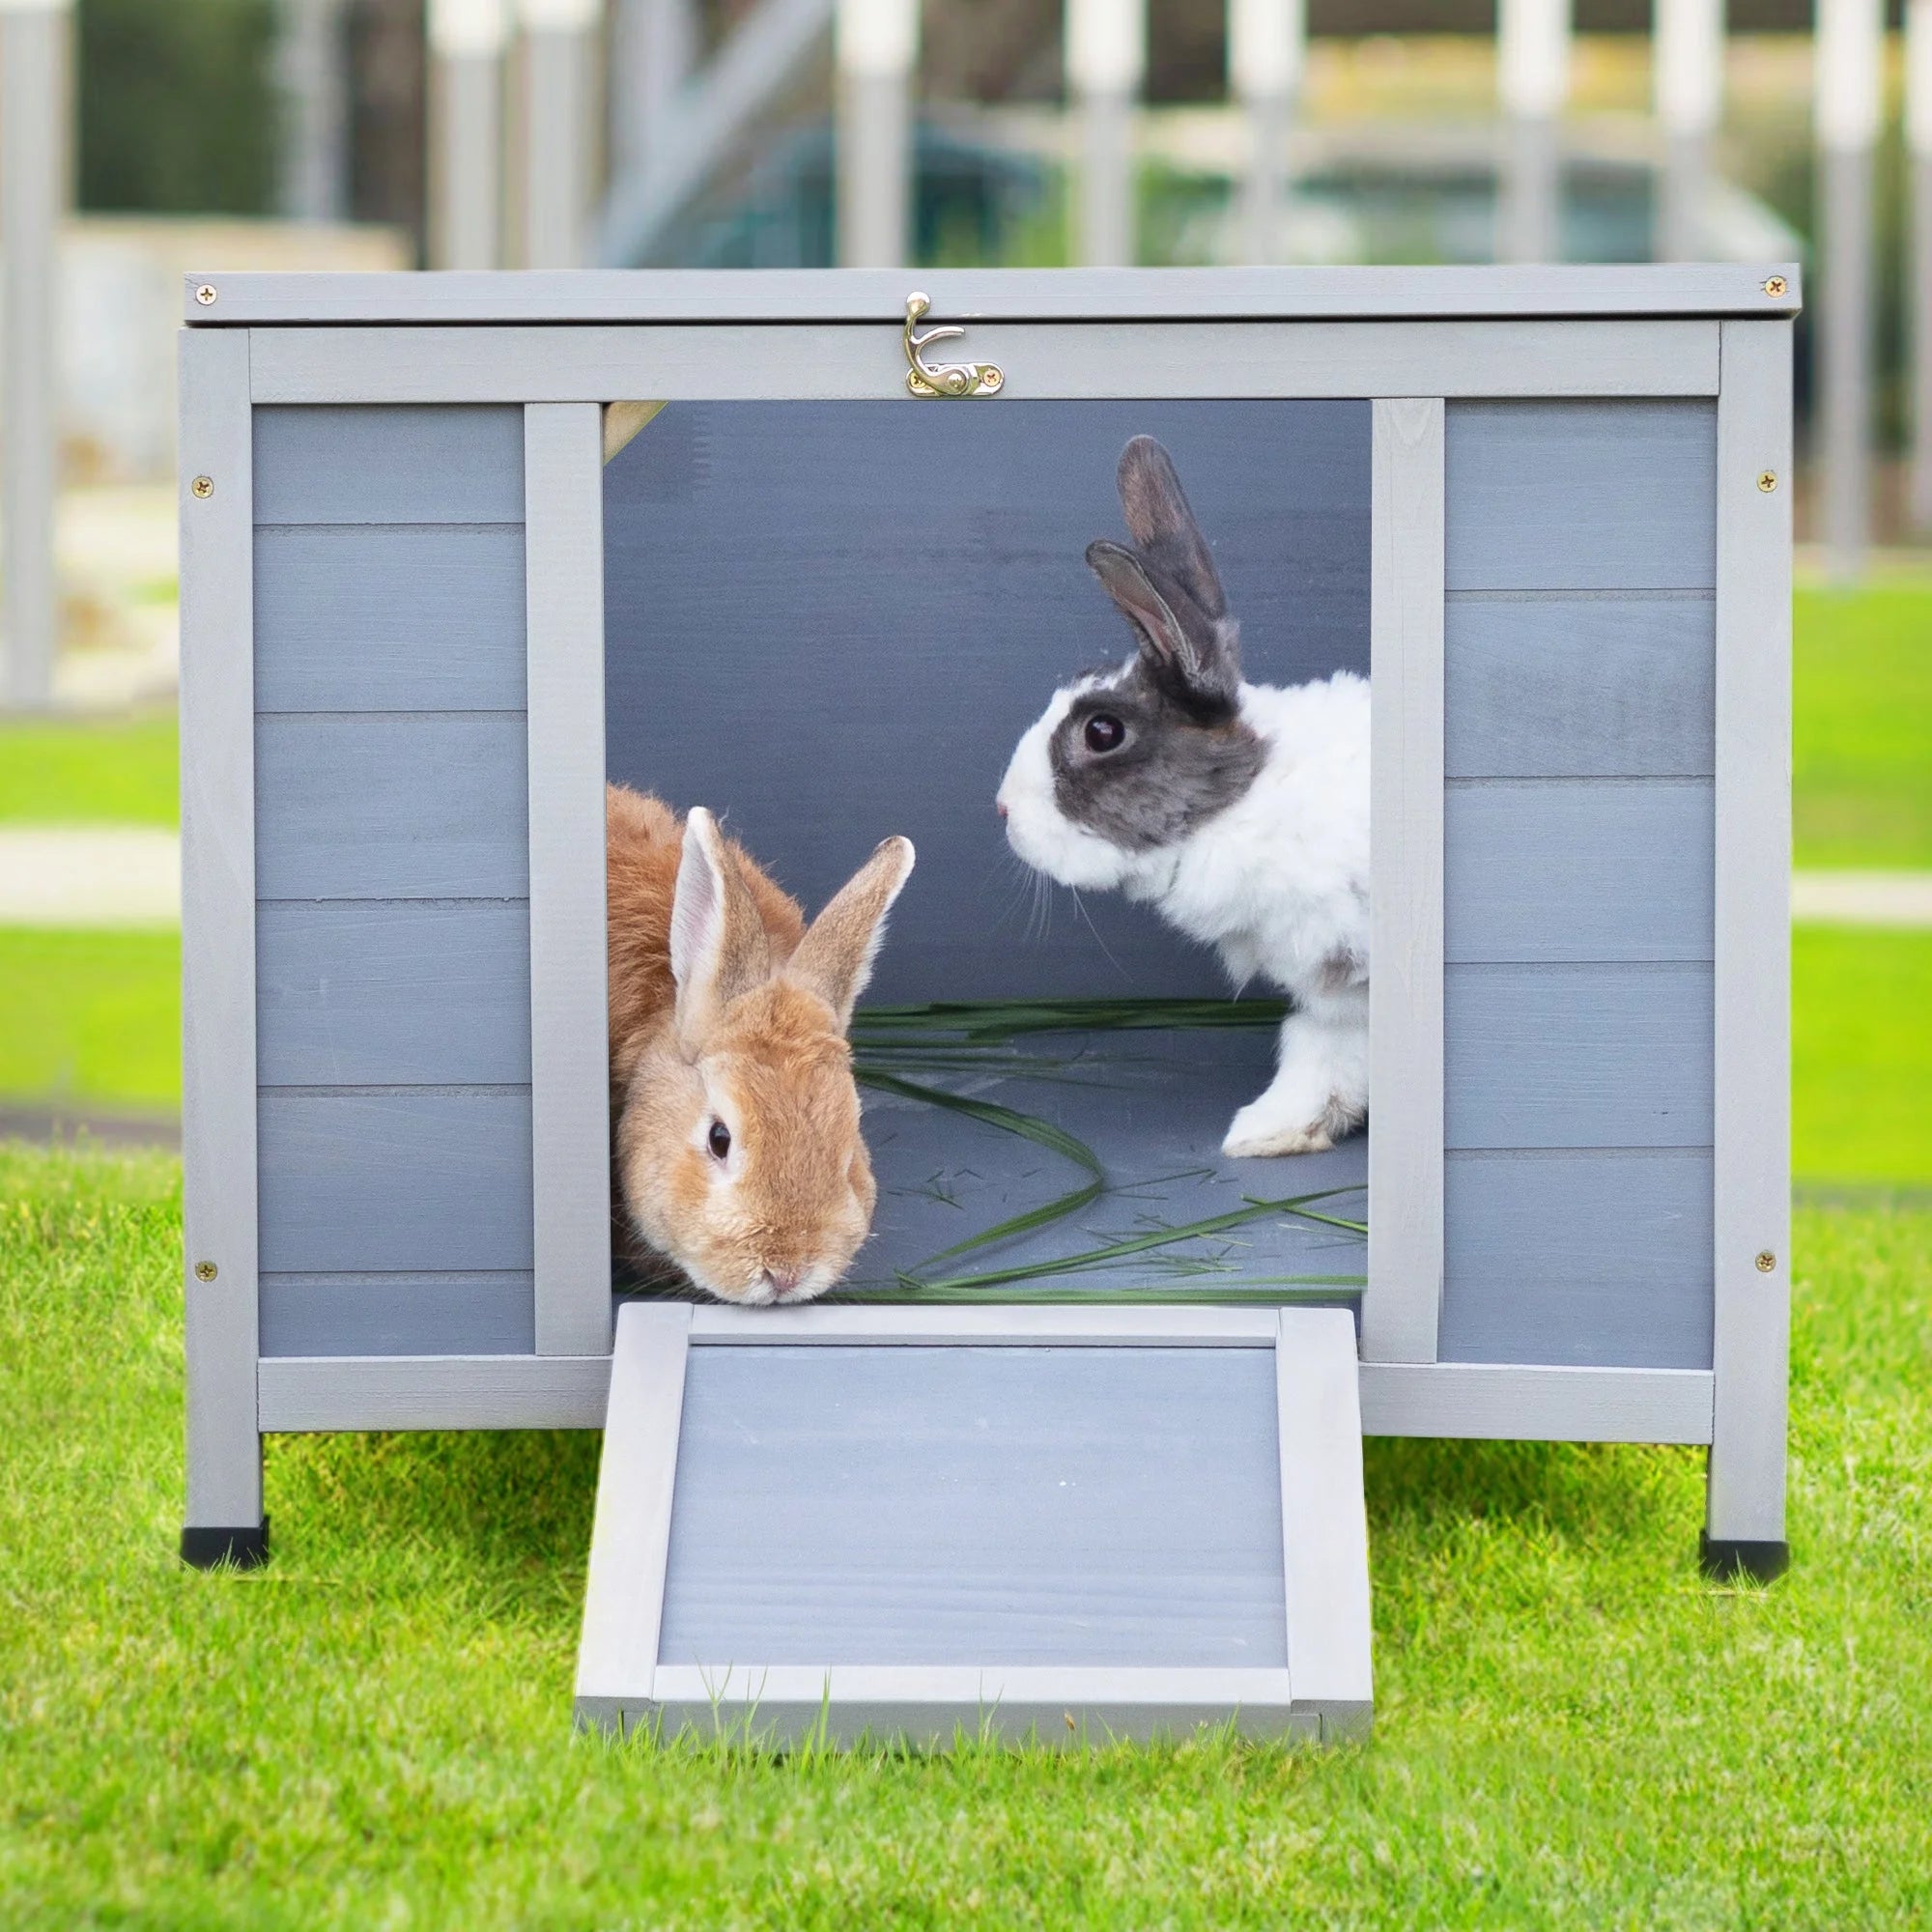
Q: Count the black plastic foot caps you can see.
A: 2